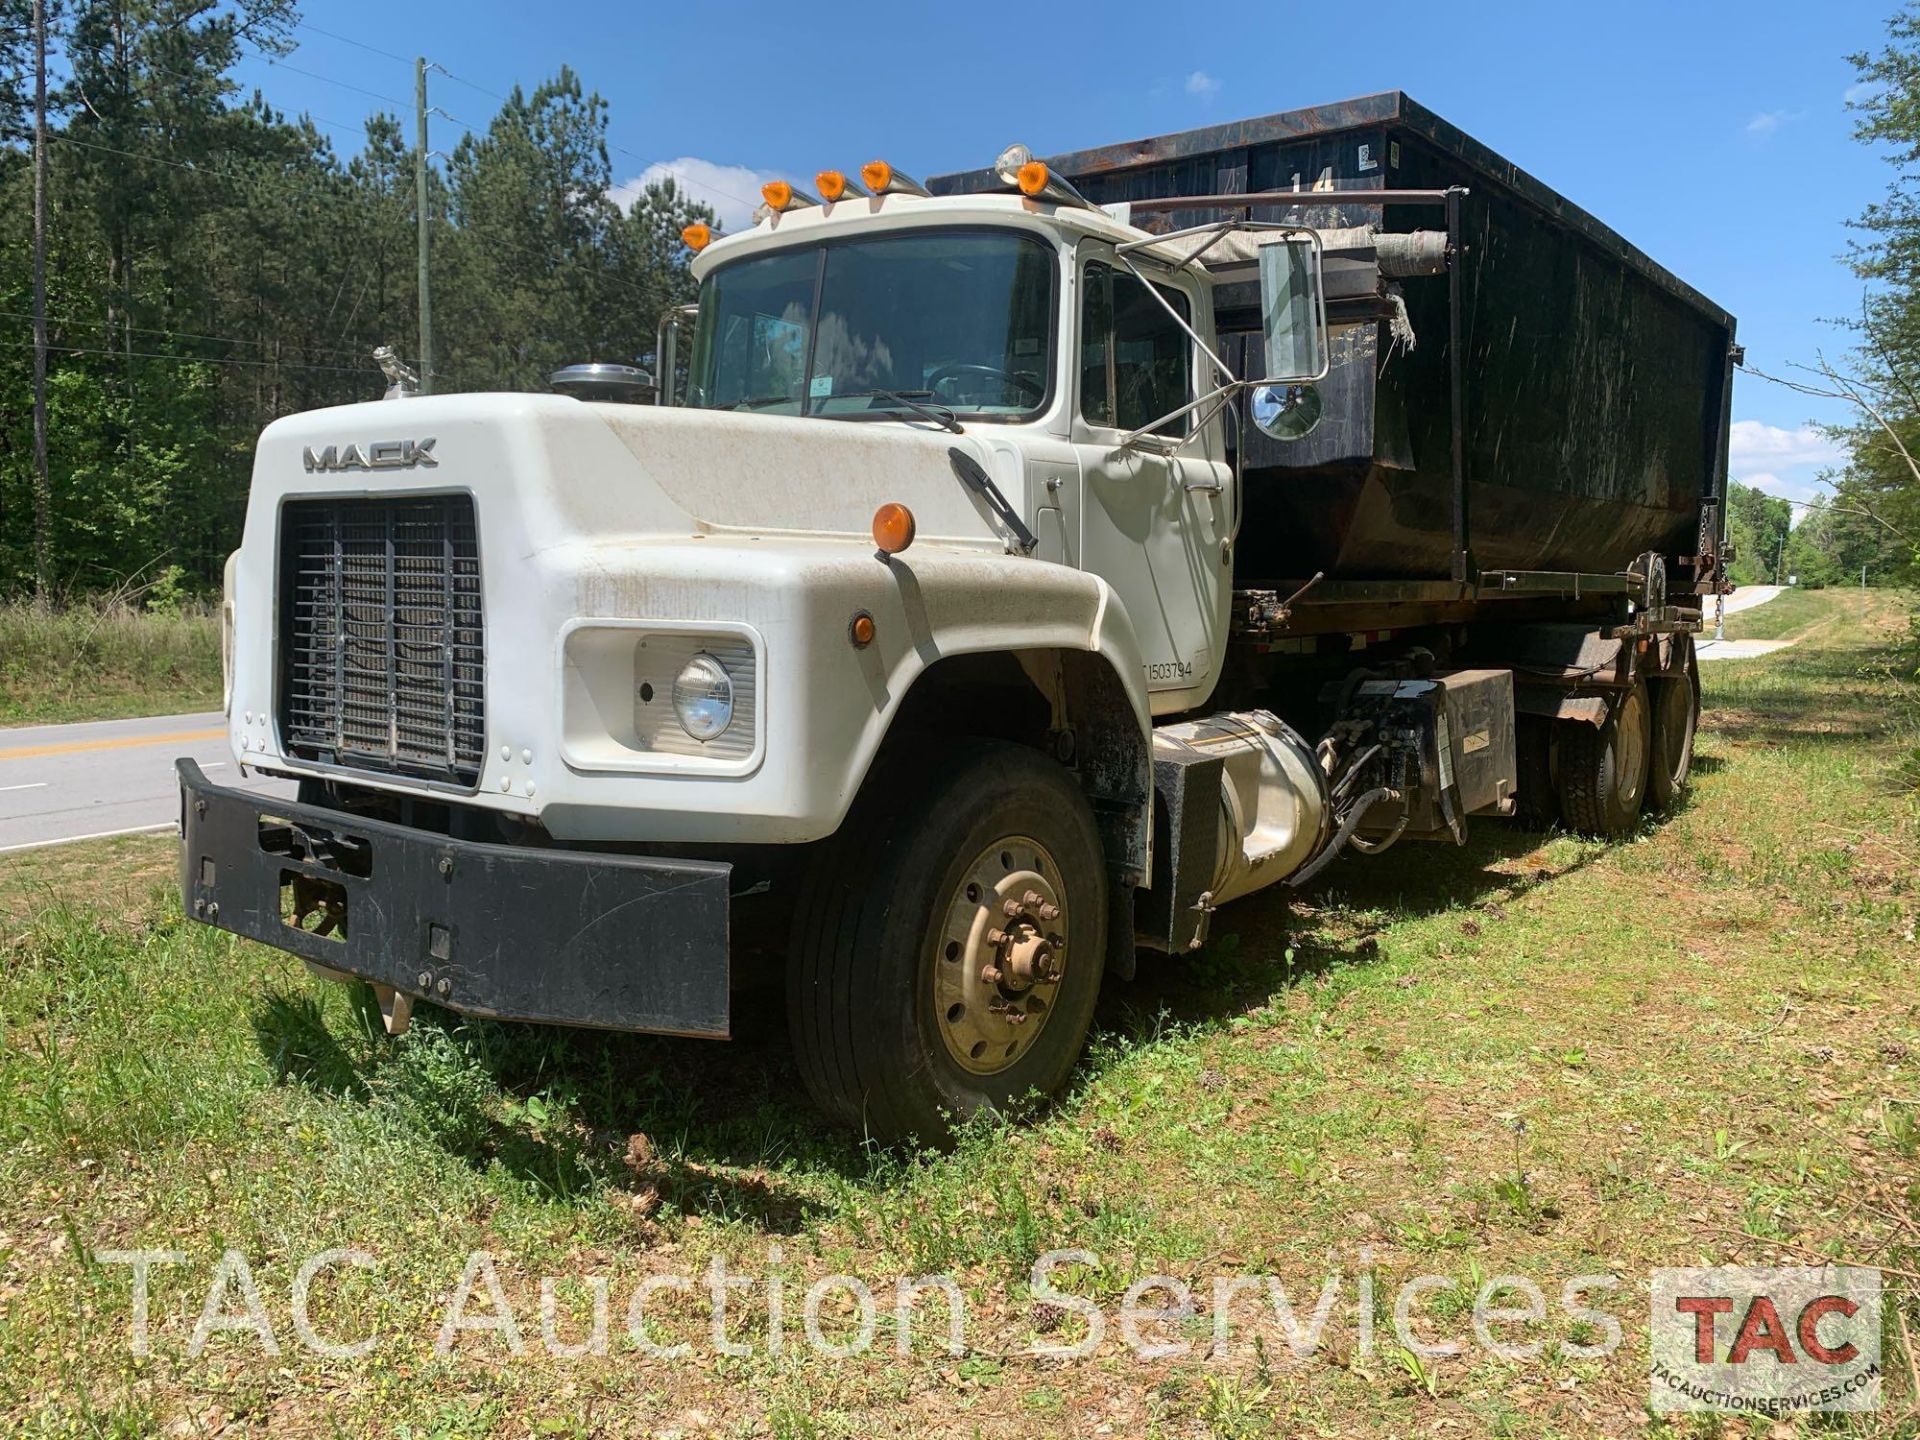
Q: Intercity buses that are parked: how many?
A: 0